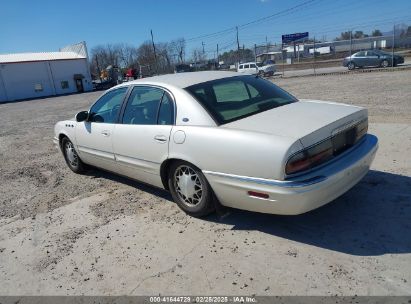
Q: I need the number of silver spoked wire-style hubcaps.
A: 2